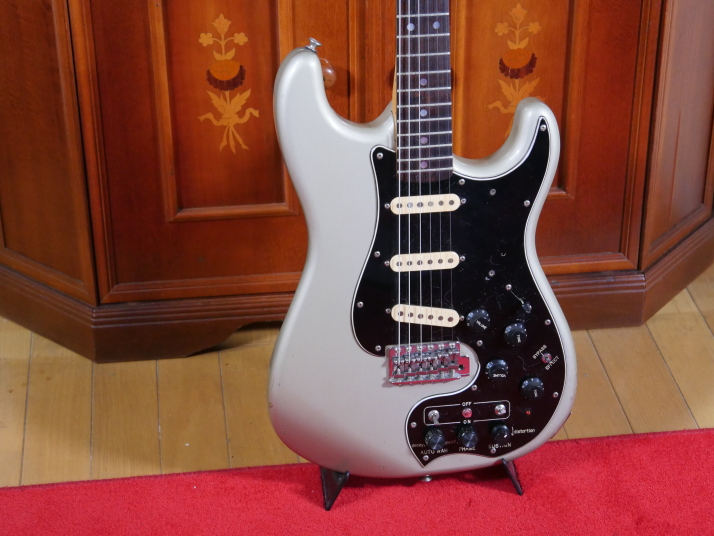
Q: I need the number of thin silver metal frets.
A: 11